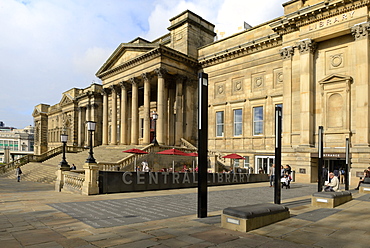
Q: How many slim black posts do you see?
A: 4